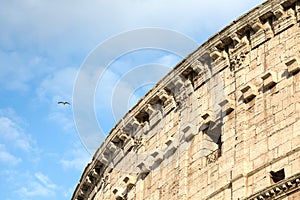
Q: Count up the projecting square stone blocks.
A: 11